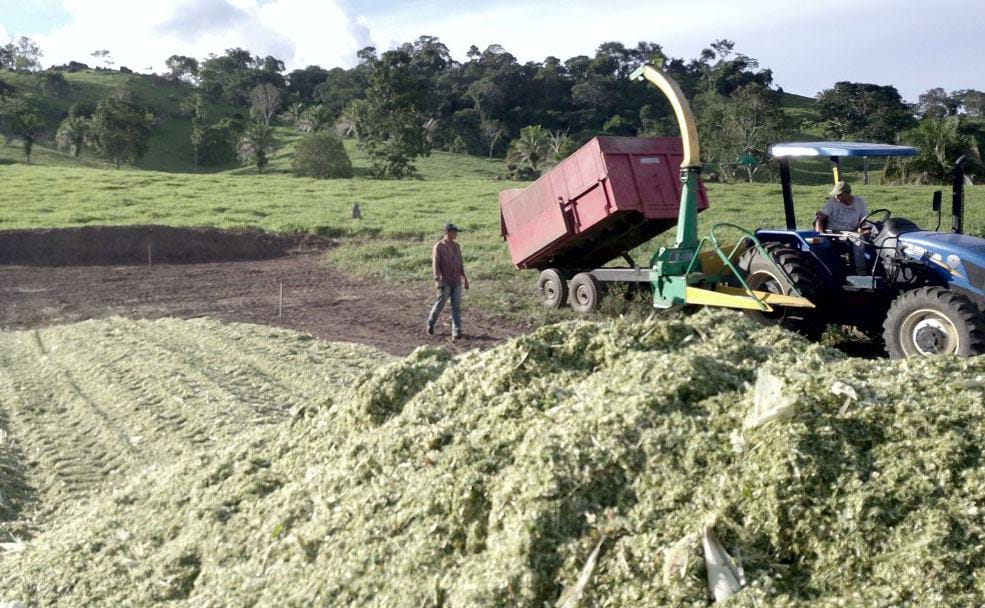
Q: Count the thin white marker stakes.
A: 2